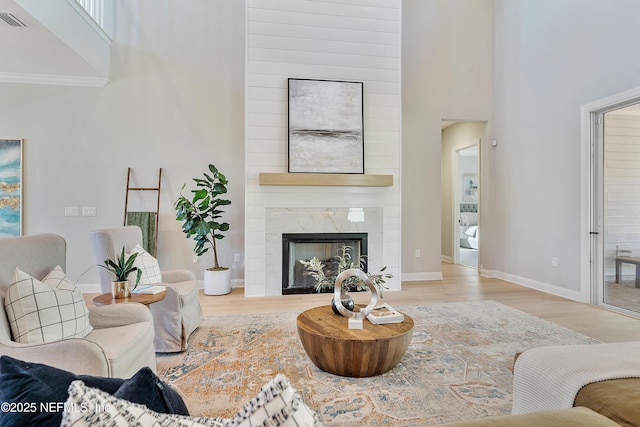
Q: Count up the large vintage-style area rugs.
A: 1